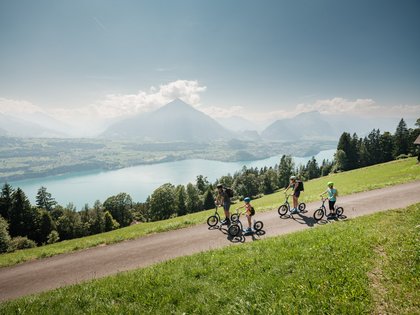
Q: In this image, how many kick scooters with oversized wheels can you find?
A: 4